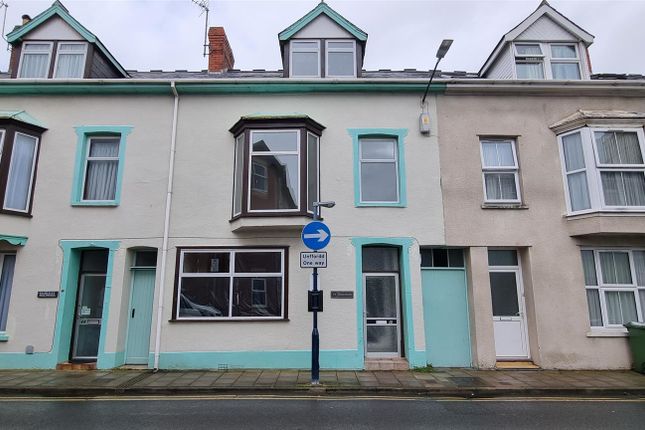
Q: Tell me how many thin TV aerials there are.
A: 2